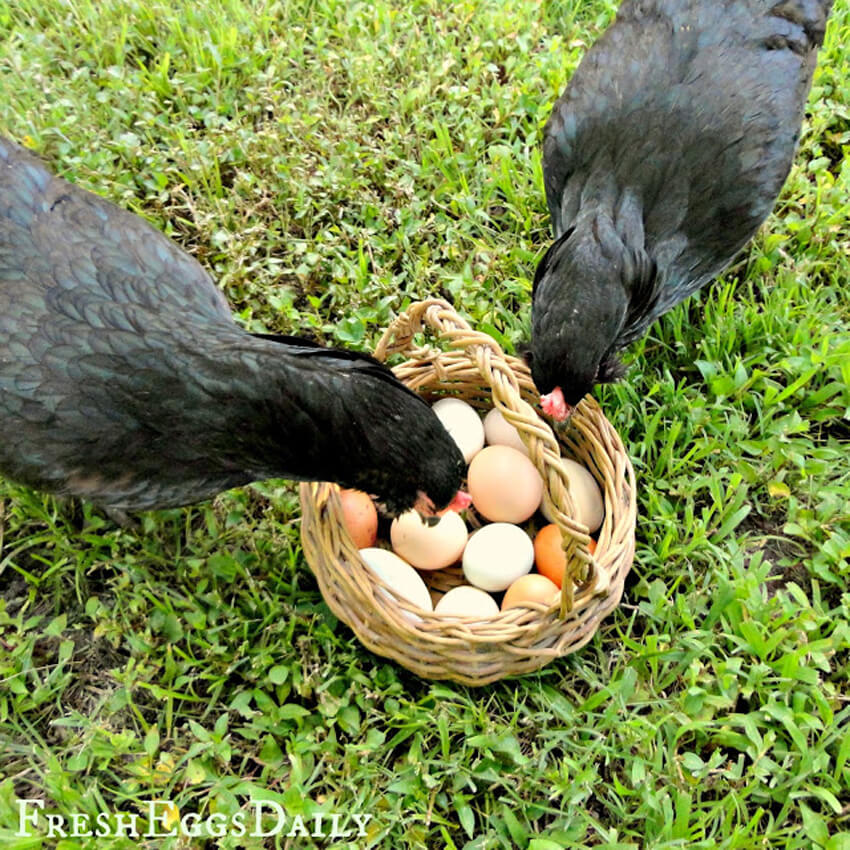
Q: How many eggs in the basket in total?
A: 11